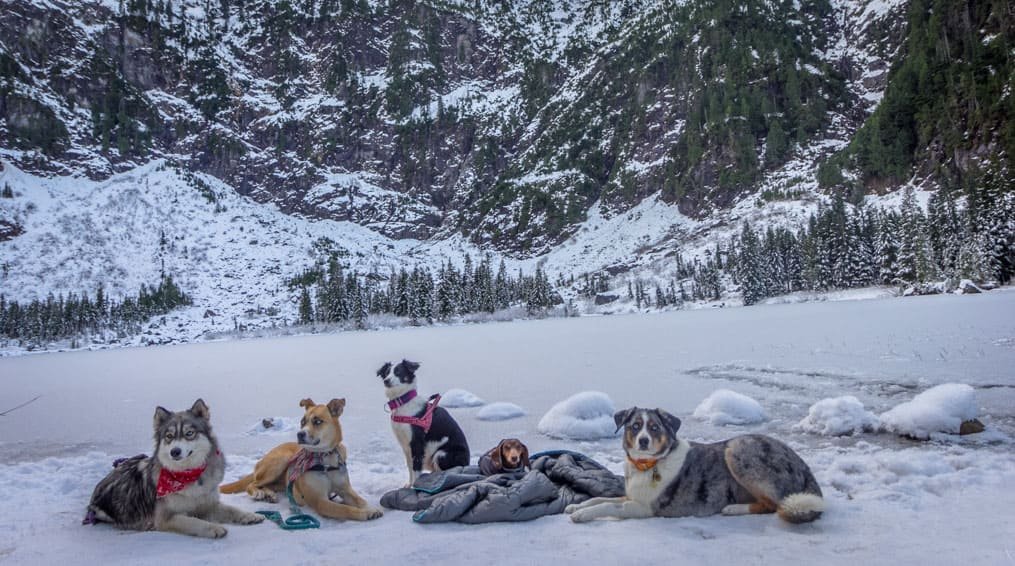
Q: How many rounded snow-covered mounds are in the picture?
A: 6